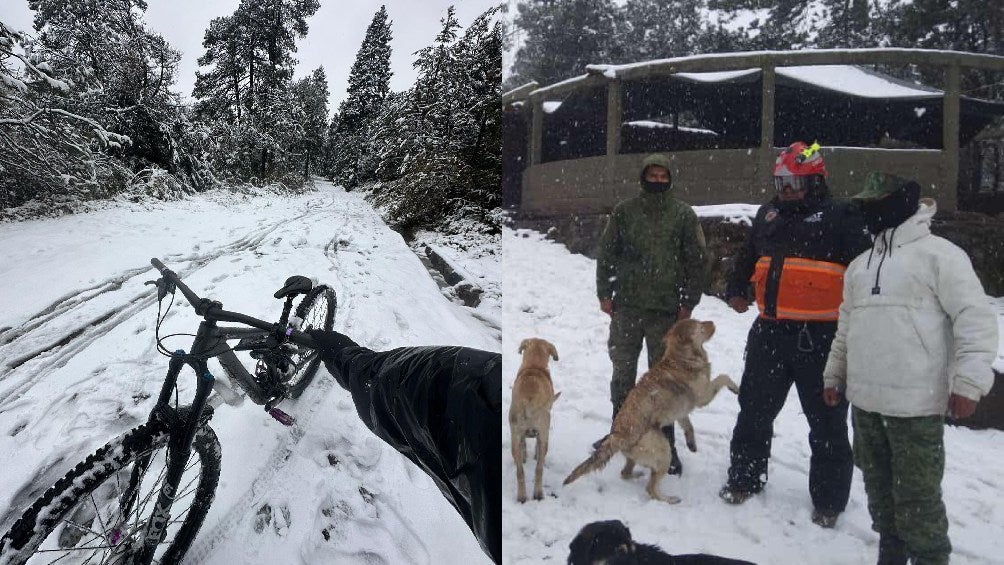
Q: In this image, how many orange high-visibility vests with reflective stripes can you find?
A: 1